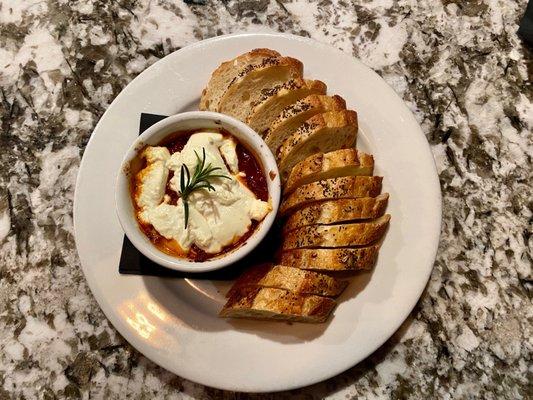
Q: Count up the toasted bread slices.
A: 12